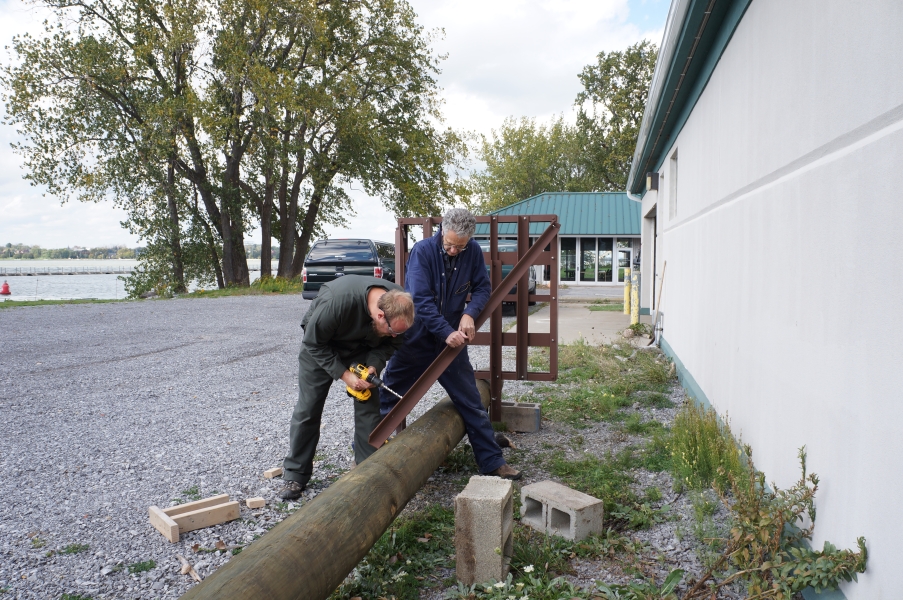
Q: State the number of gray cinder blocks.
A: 3